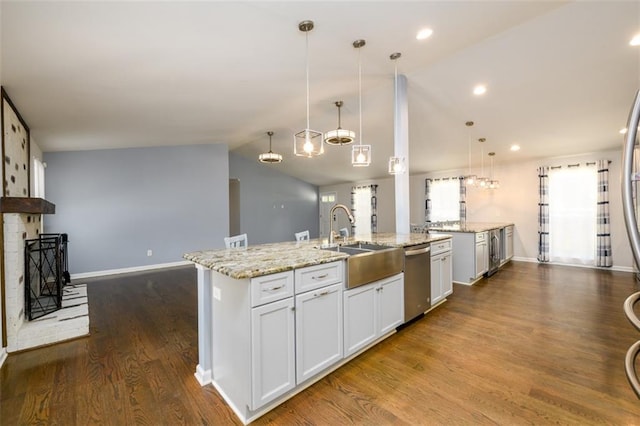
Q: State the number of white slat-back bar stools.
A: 3